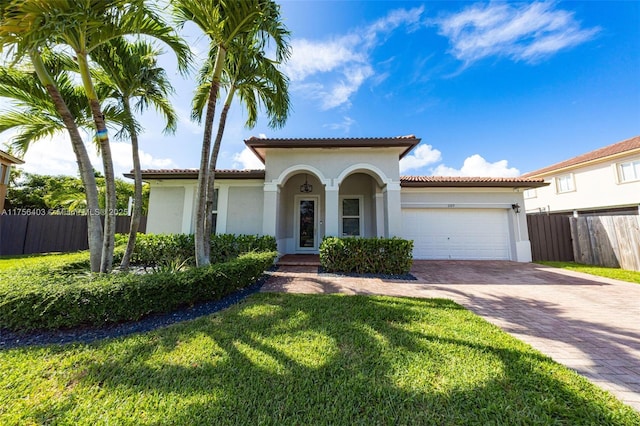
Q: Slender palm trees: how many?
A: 5